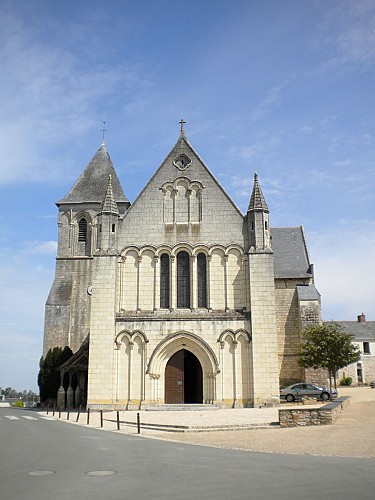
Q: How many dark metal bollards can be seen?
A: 9